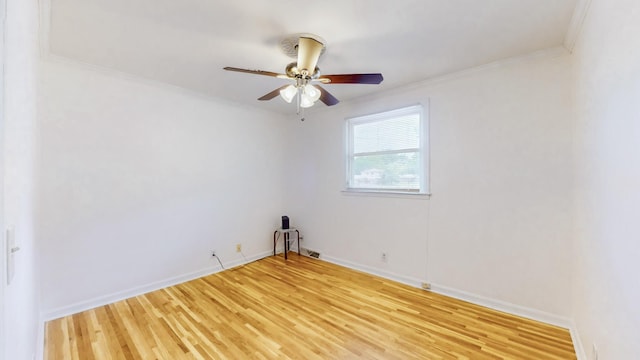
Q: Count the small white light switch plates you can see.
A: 1